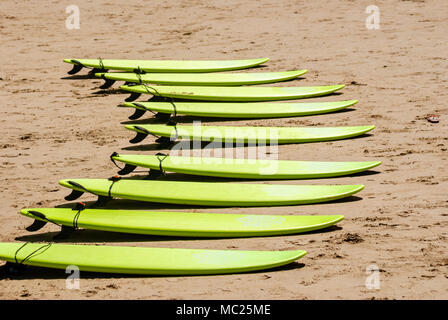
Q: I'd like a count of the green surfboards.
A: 9